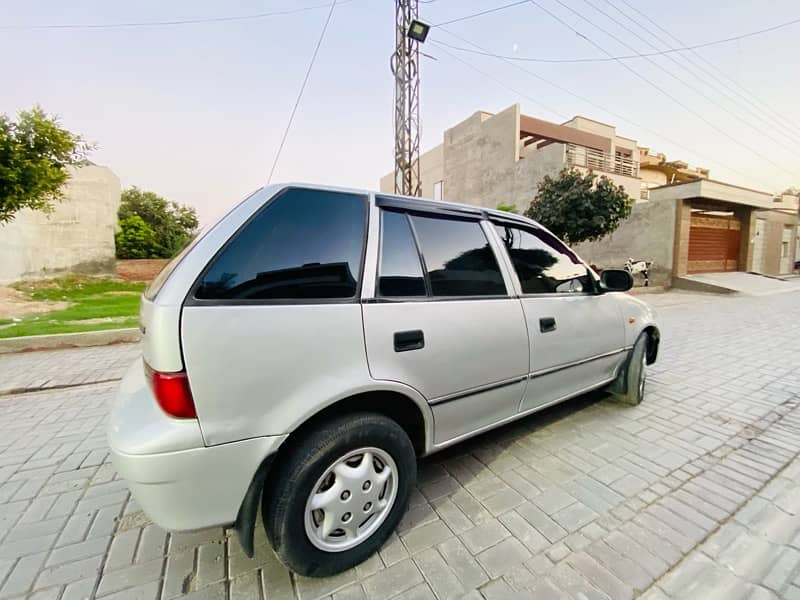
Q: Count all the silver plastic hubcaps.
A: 1